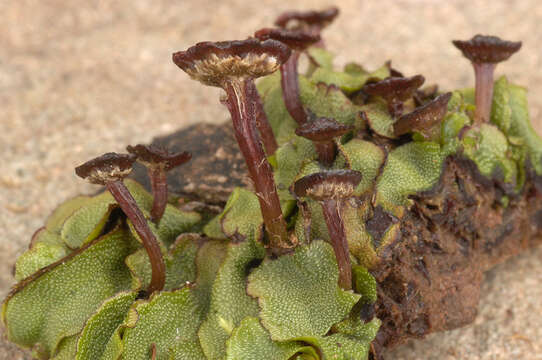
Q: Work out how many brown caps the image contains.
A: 10